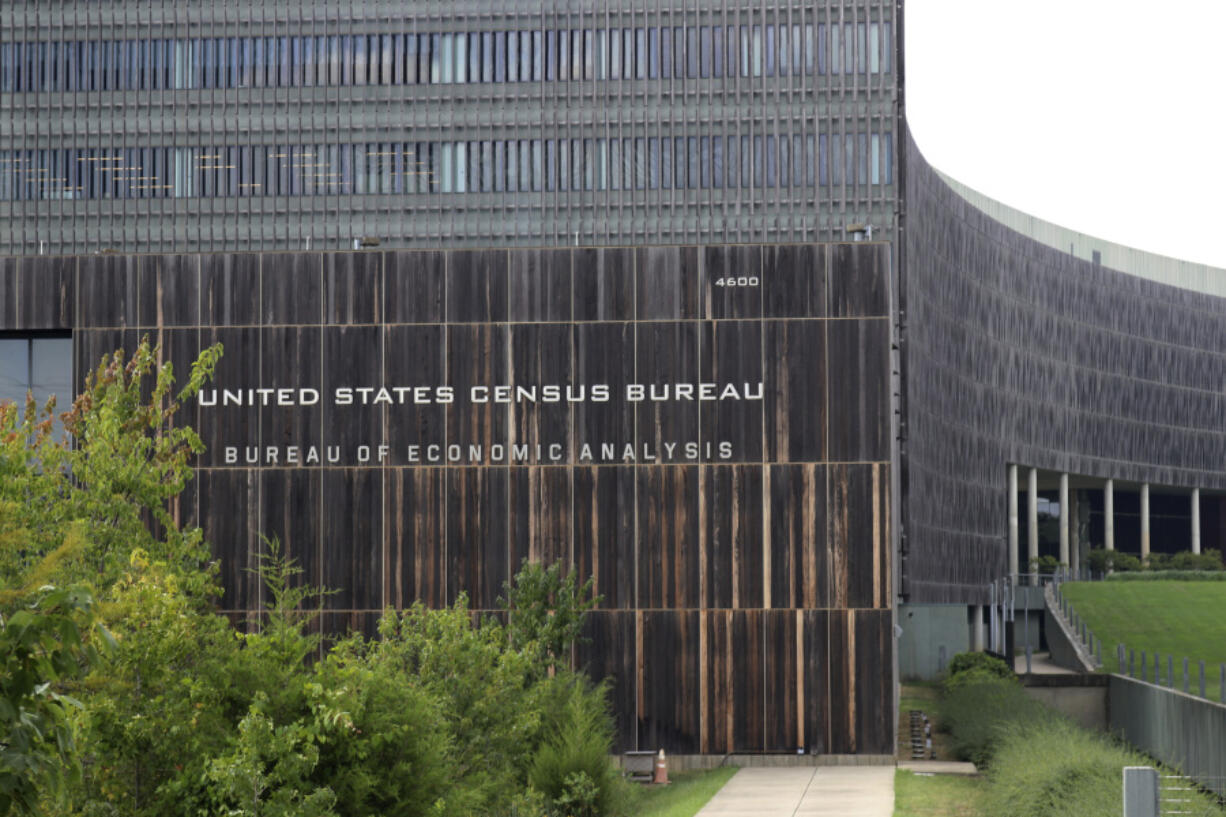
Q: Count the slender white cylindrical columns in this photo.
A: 6